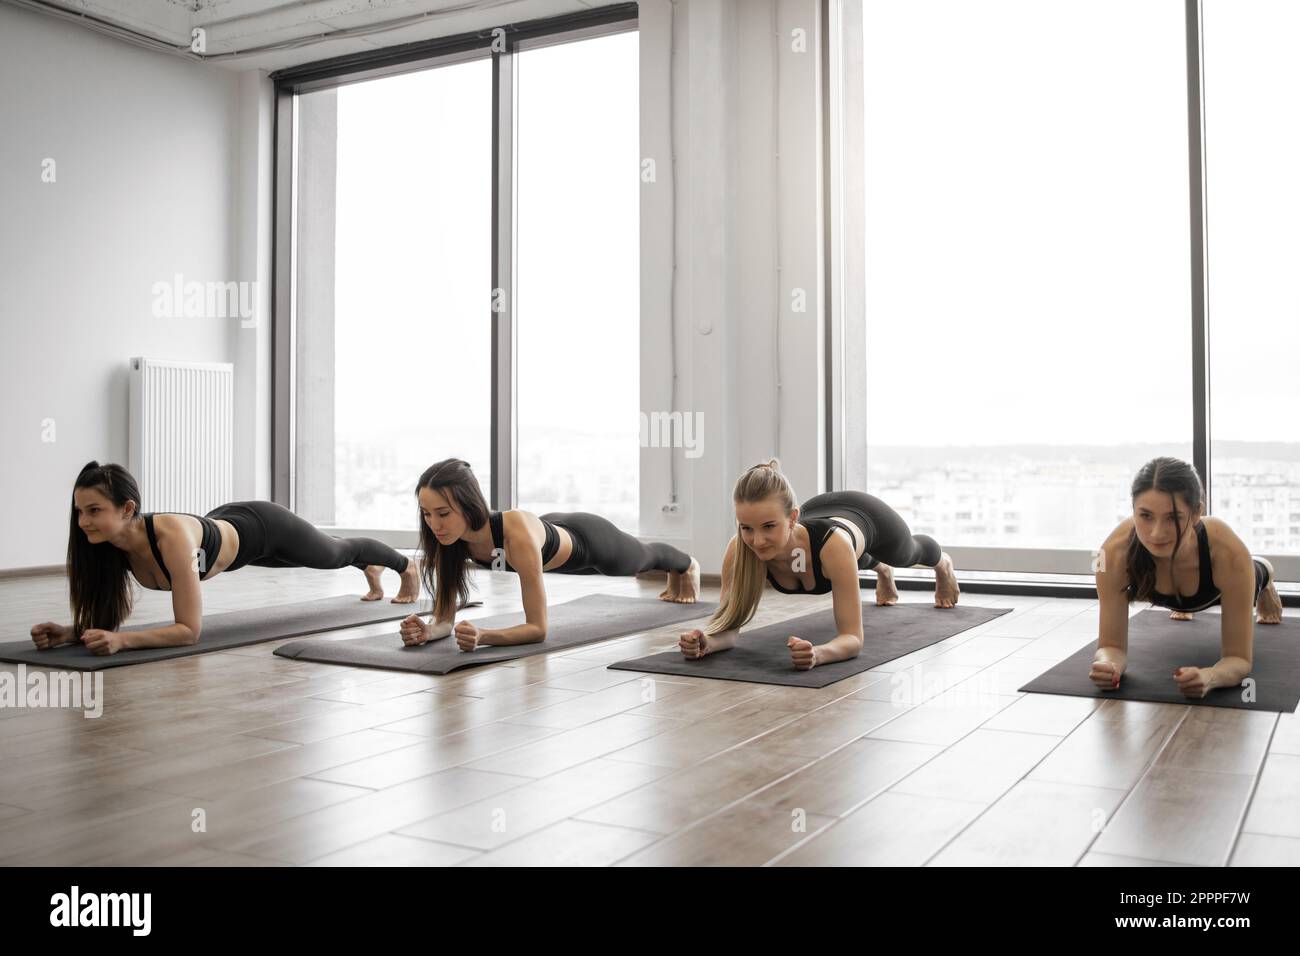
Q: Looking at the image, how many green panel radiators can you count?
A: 0